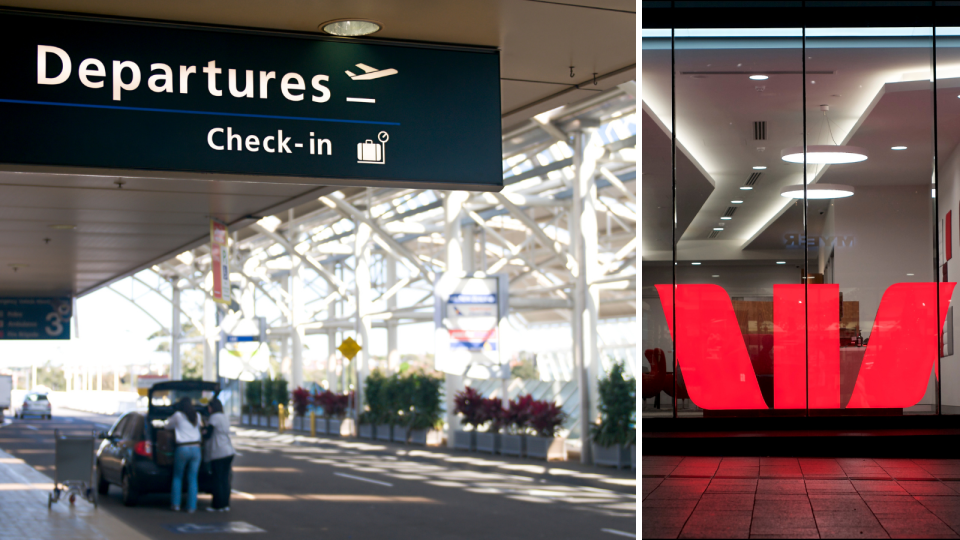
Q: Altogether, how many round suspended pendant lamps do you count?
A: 2